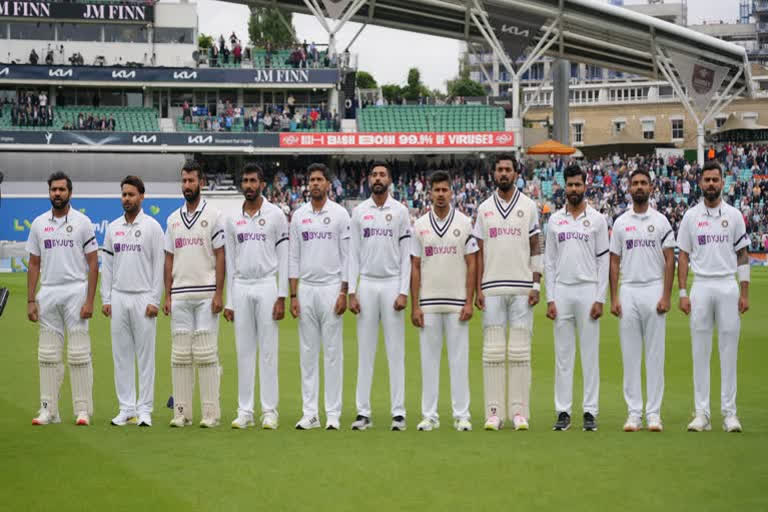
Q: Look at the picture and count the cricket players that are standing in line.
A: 11